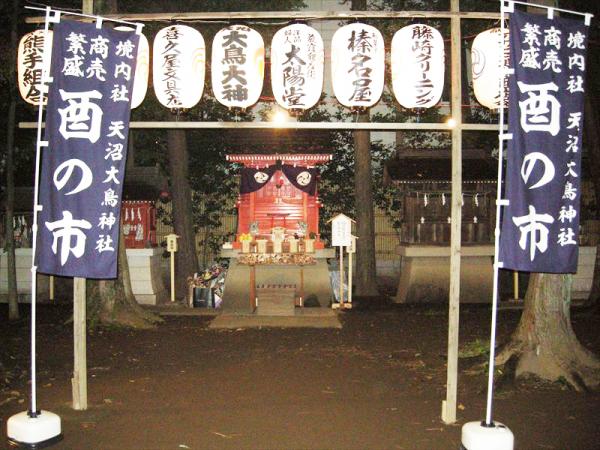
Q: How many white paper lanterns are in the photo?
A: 8